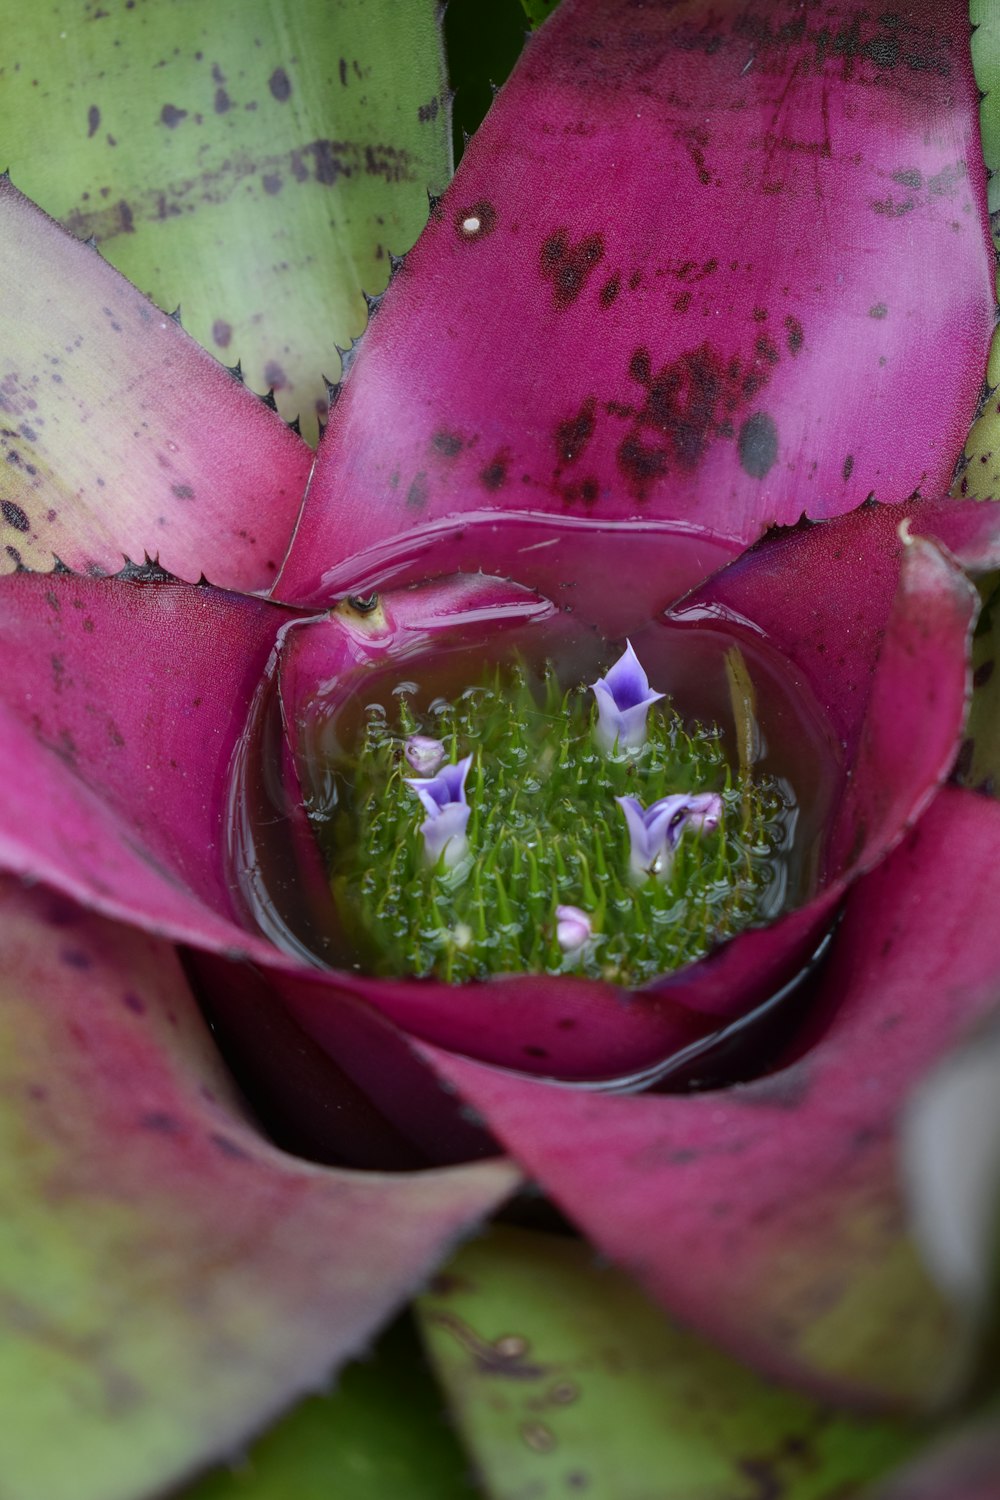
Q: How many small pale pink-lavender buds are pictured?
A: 3